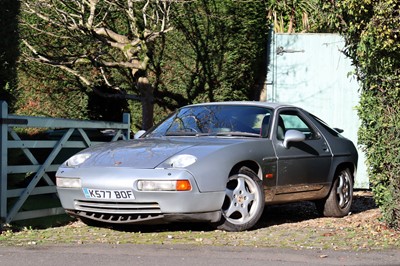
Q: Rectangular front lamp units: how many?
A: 2